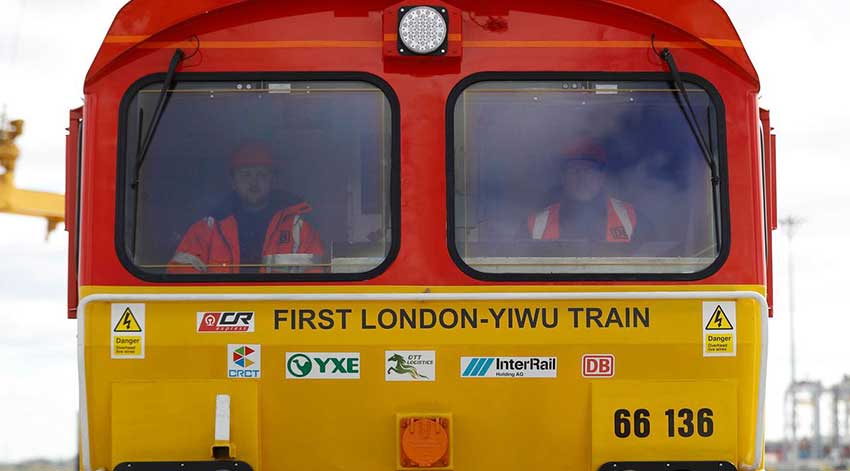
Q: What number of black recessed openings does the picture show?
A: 2